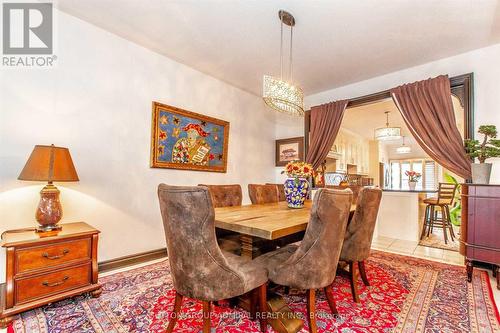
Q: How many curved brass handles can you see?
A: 2